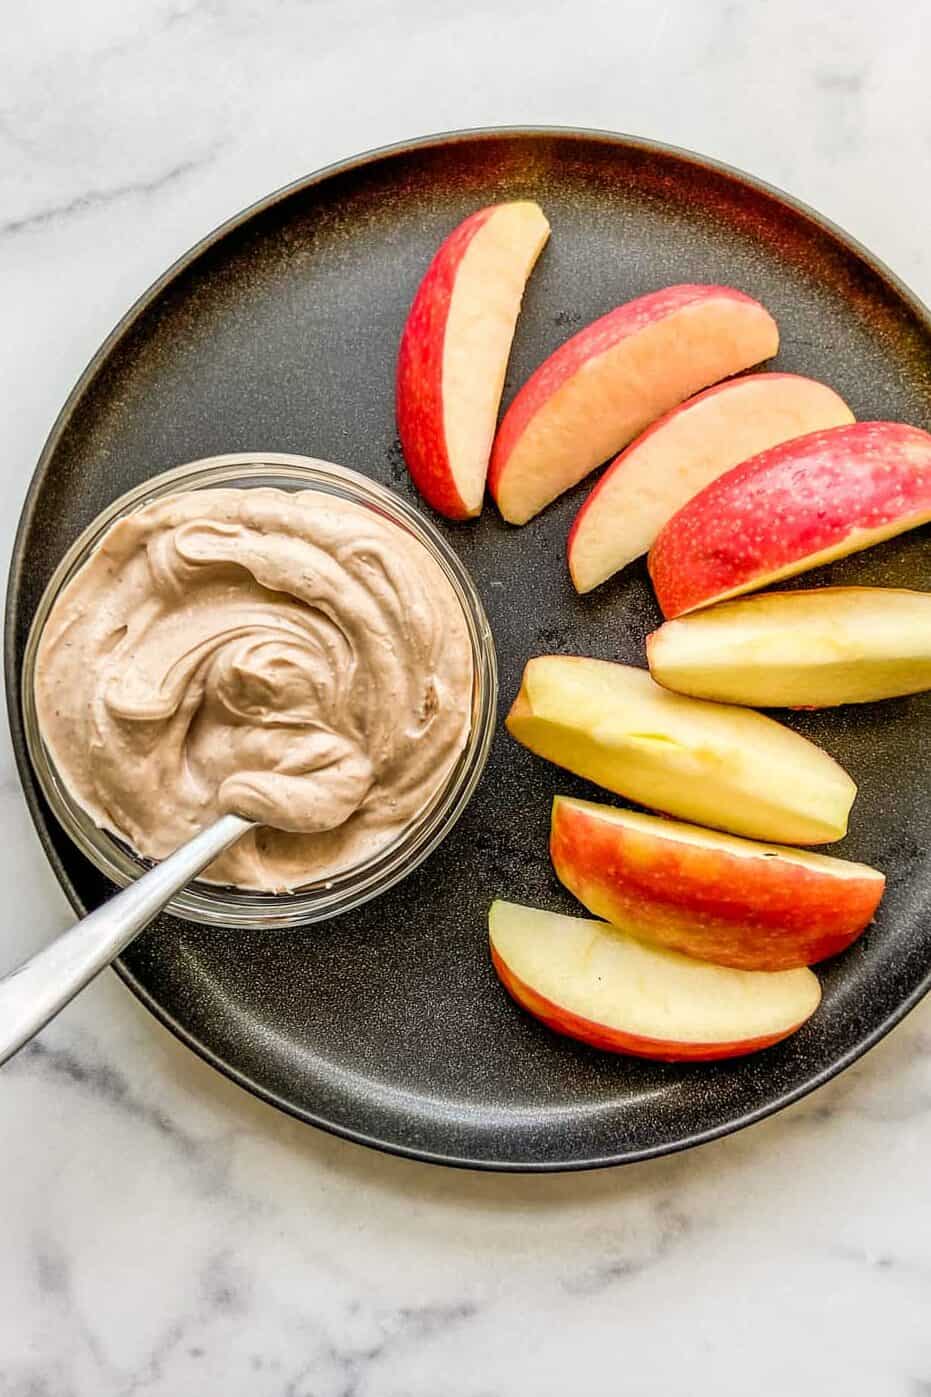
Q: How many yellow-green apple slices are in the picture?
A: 2